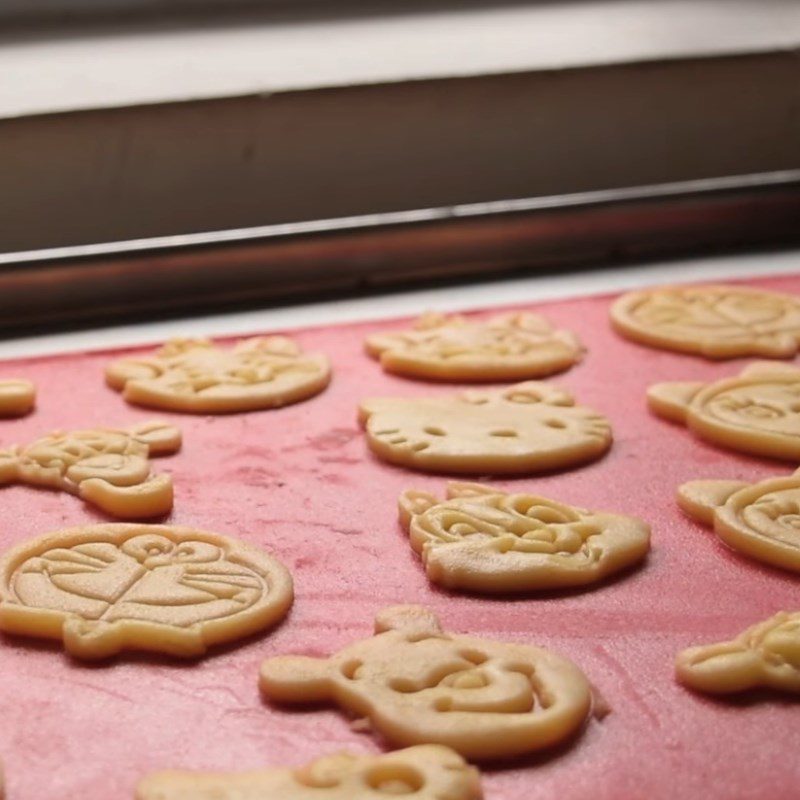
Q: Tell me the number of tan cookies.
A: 13